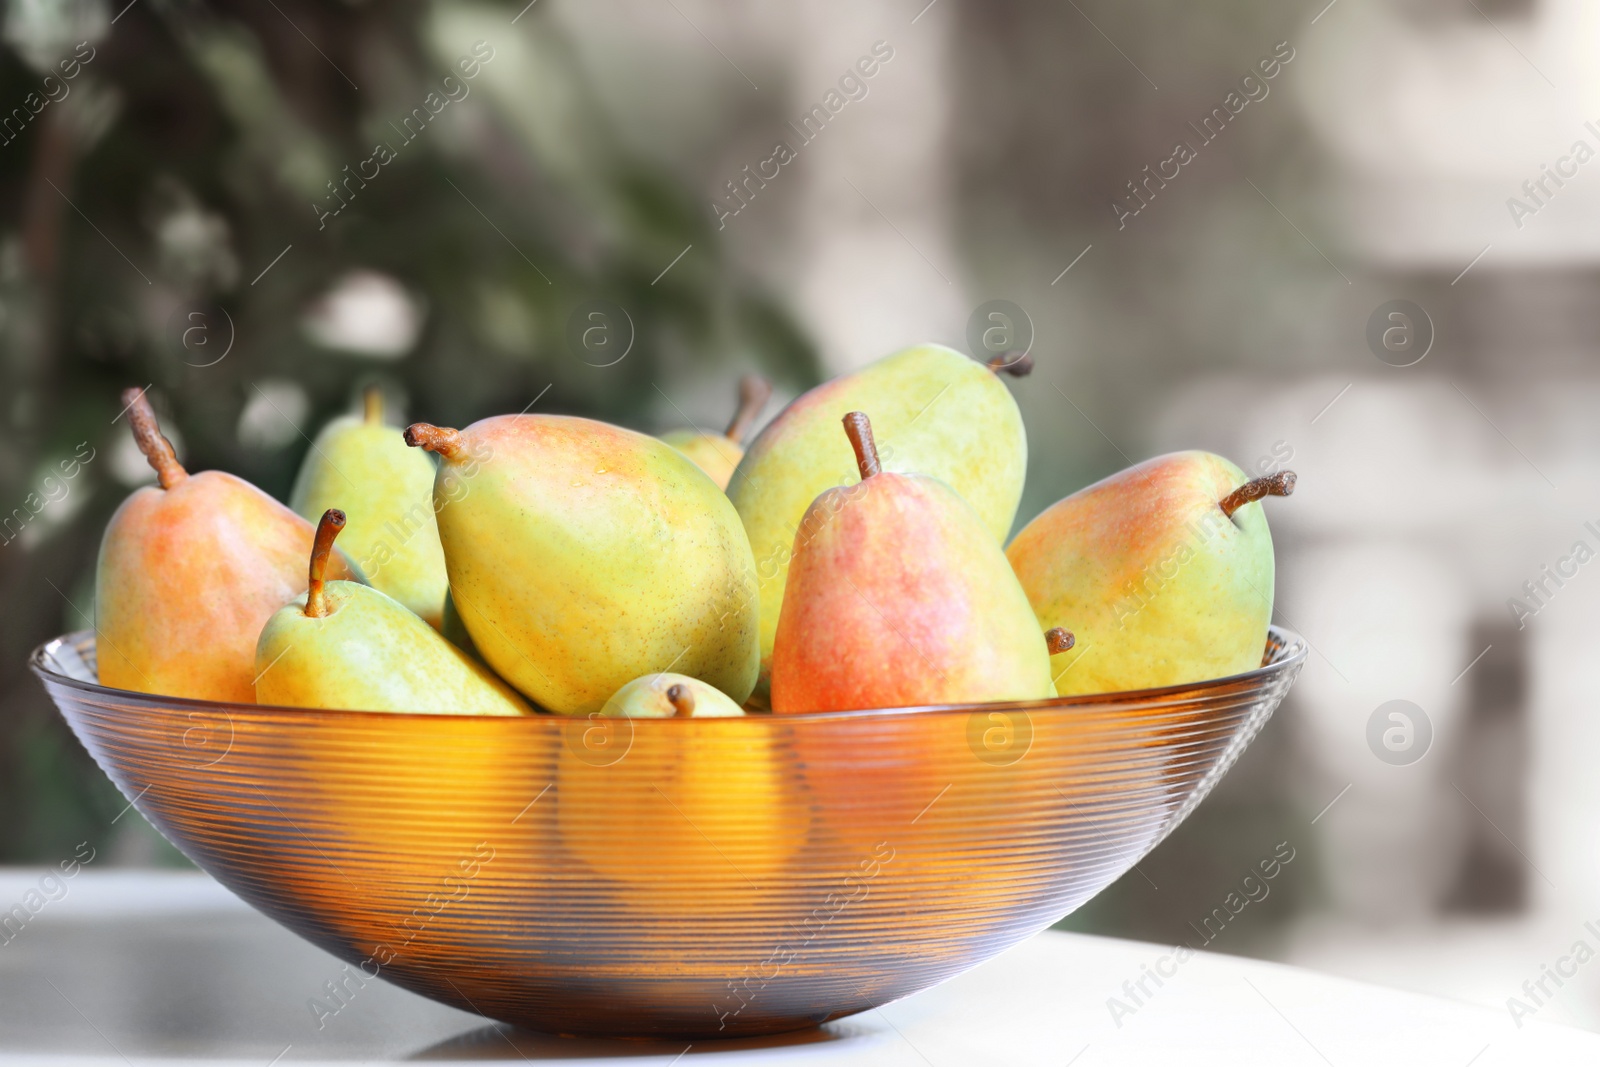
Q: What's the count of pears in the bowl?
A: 10